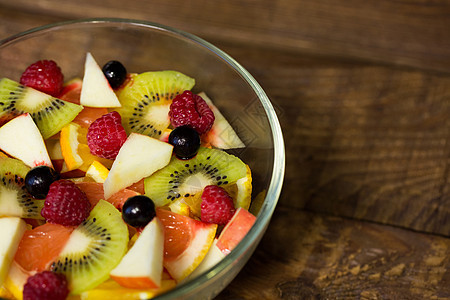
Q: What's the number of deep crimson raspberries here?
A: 6